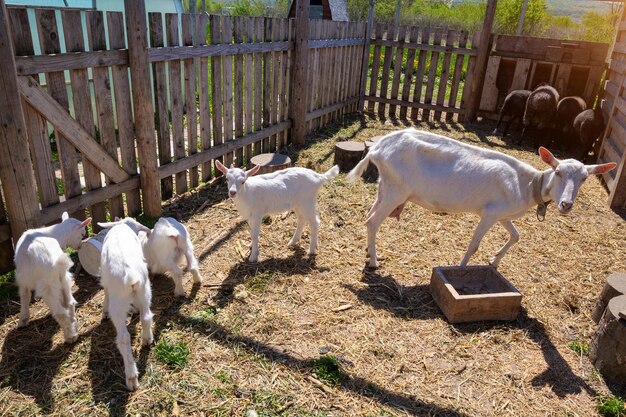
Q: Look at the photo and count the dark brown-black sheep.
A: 4